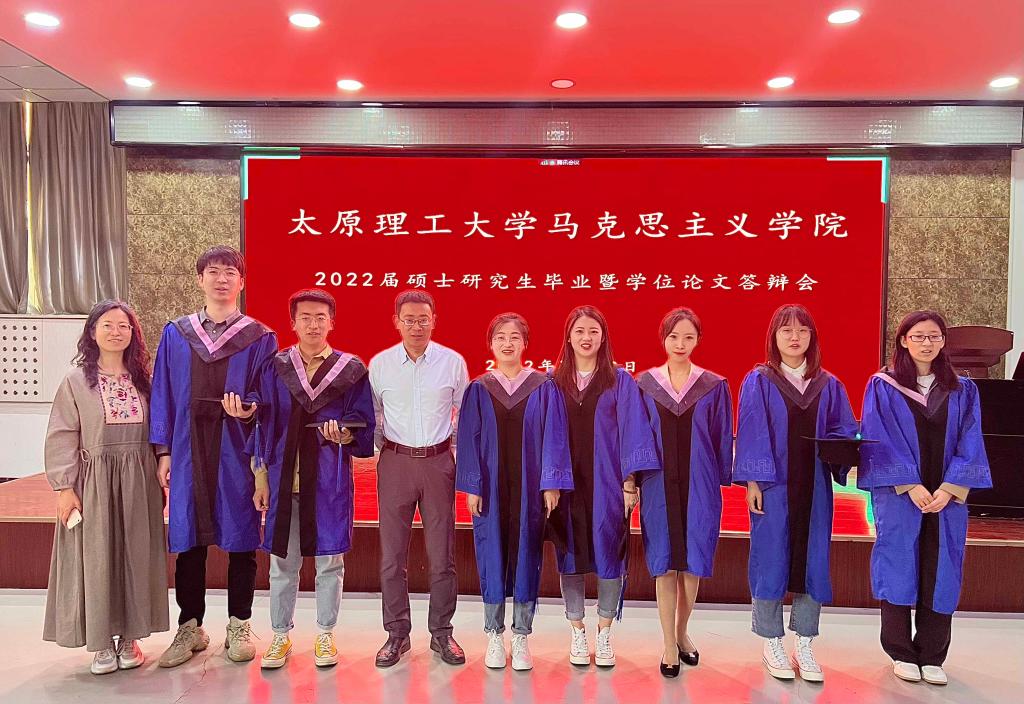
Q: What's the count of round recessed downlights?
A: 9